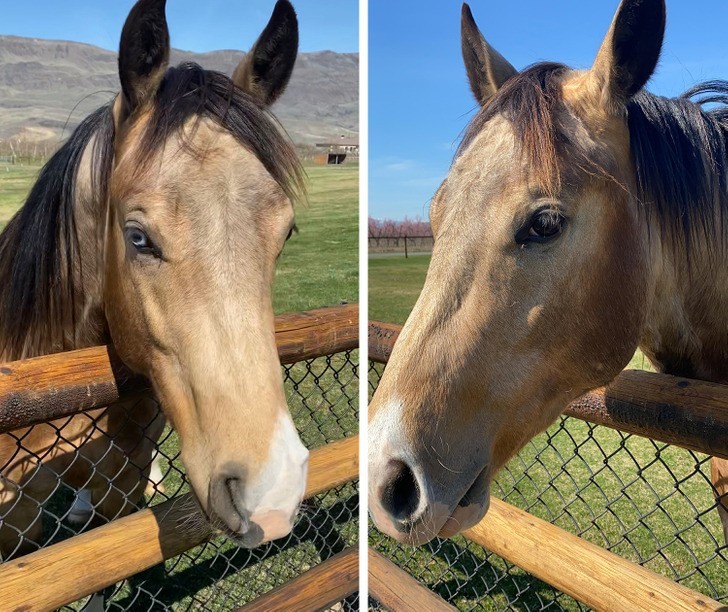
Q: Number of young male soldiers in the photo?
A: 0